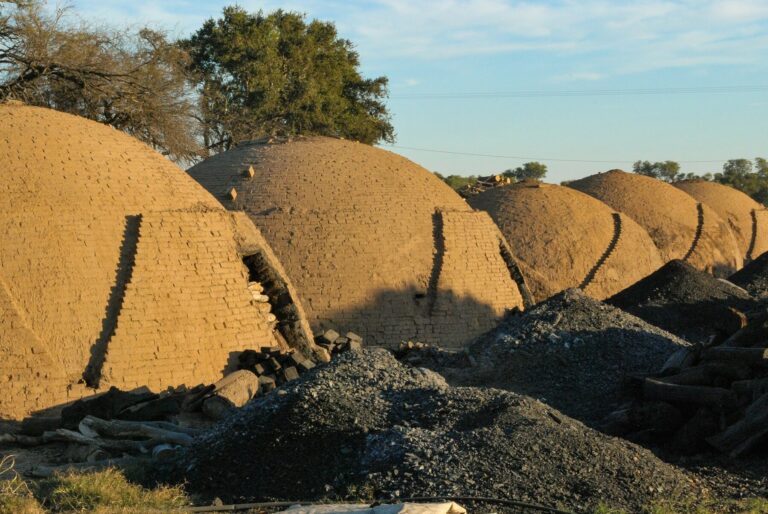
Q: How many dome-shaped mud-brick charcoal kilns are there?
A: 5